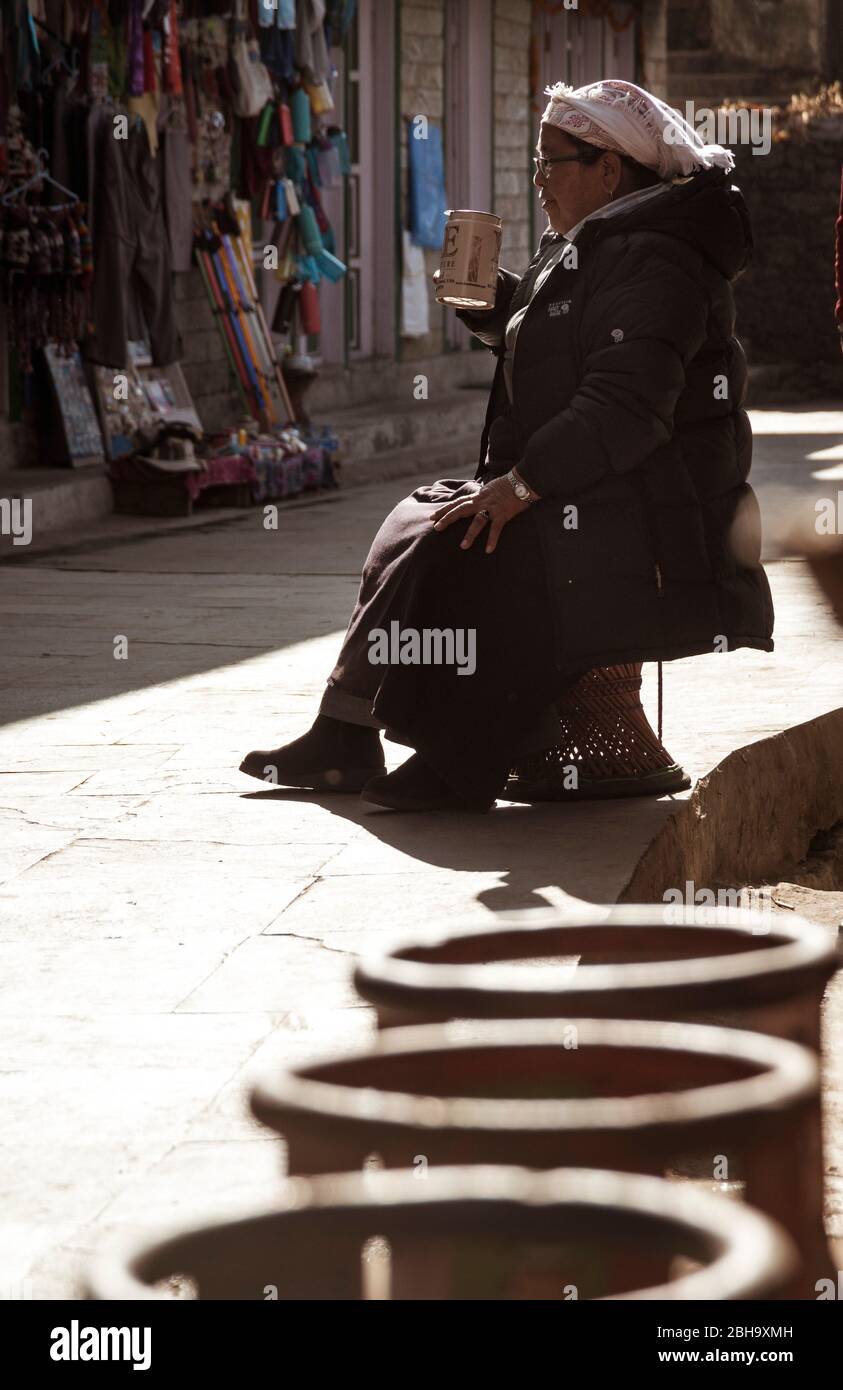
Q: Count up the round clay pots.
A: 3